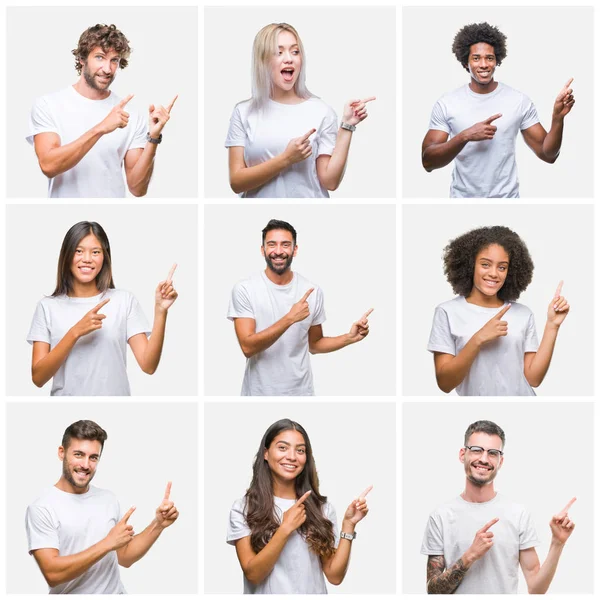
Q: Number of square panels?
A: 9